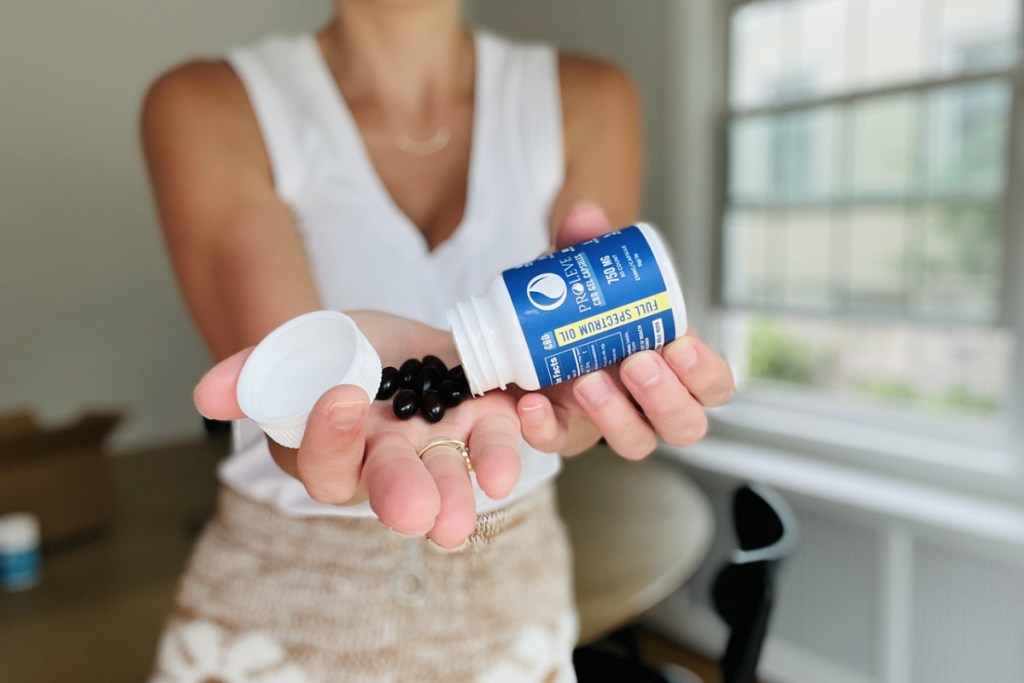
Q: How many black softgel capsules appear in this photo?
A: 8